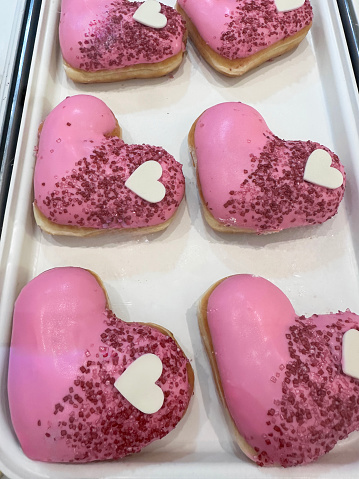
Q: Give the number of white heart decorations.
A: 6